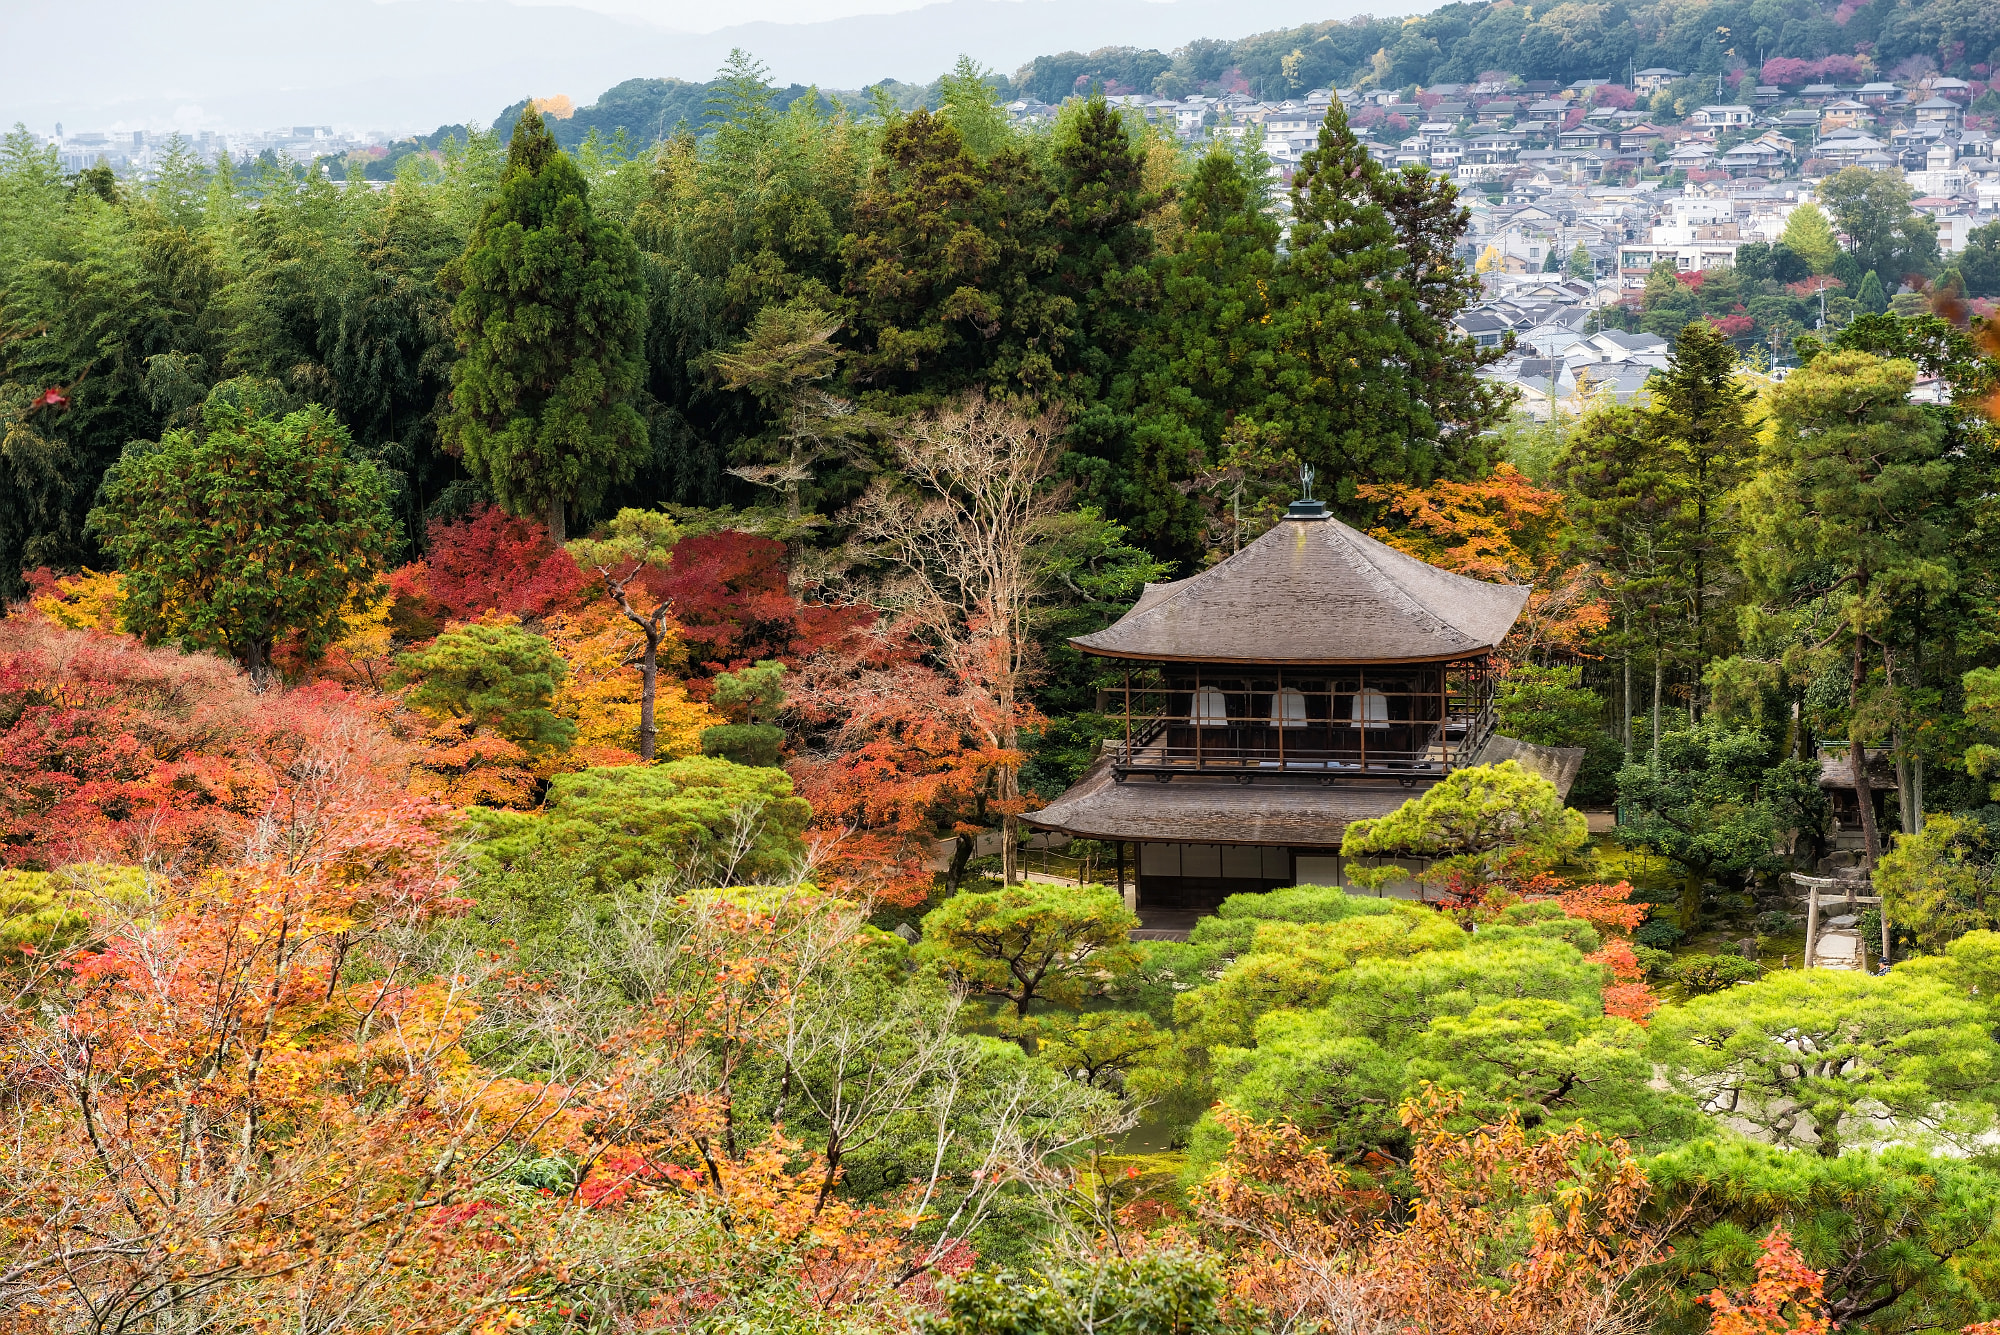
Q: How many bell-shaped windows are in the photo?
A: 3